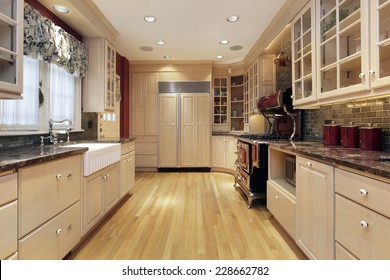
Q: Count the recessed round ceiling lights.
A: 7